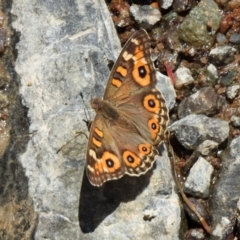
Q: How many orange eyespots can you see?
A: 6